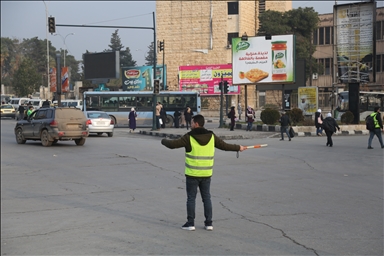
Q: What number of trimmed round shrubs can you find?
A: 3